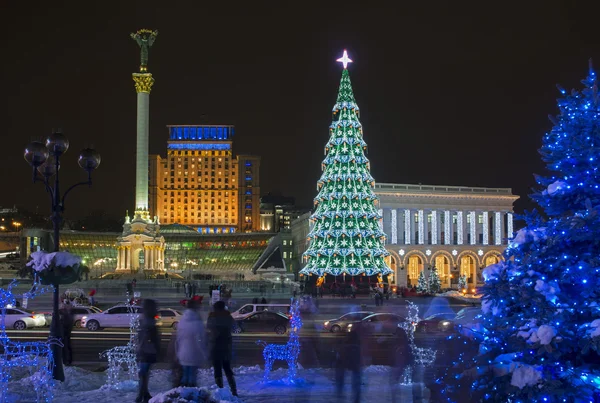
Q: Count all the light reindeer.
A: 4